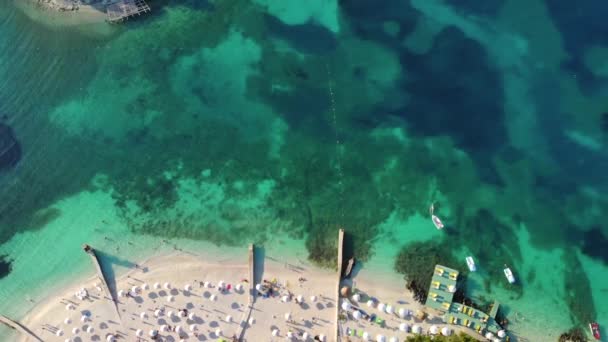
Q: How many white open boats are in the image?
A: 3